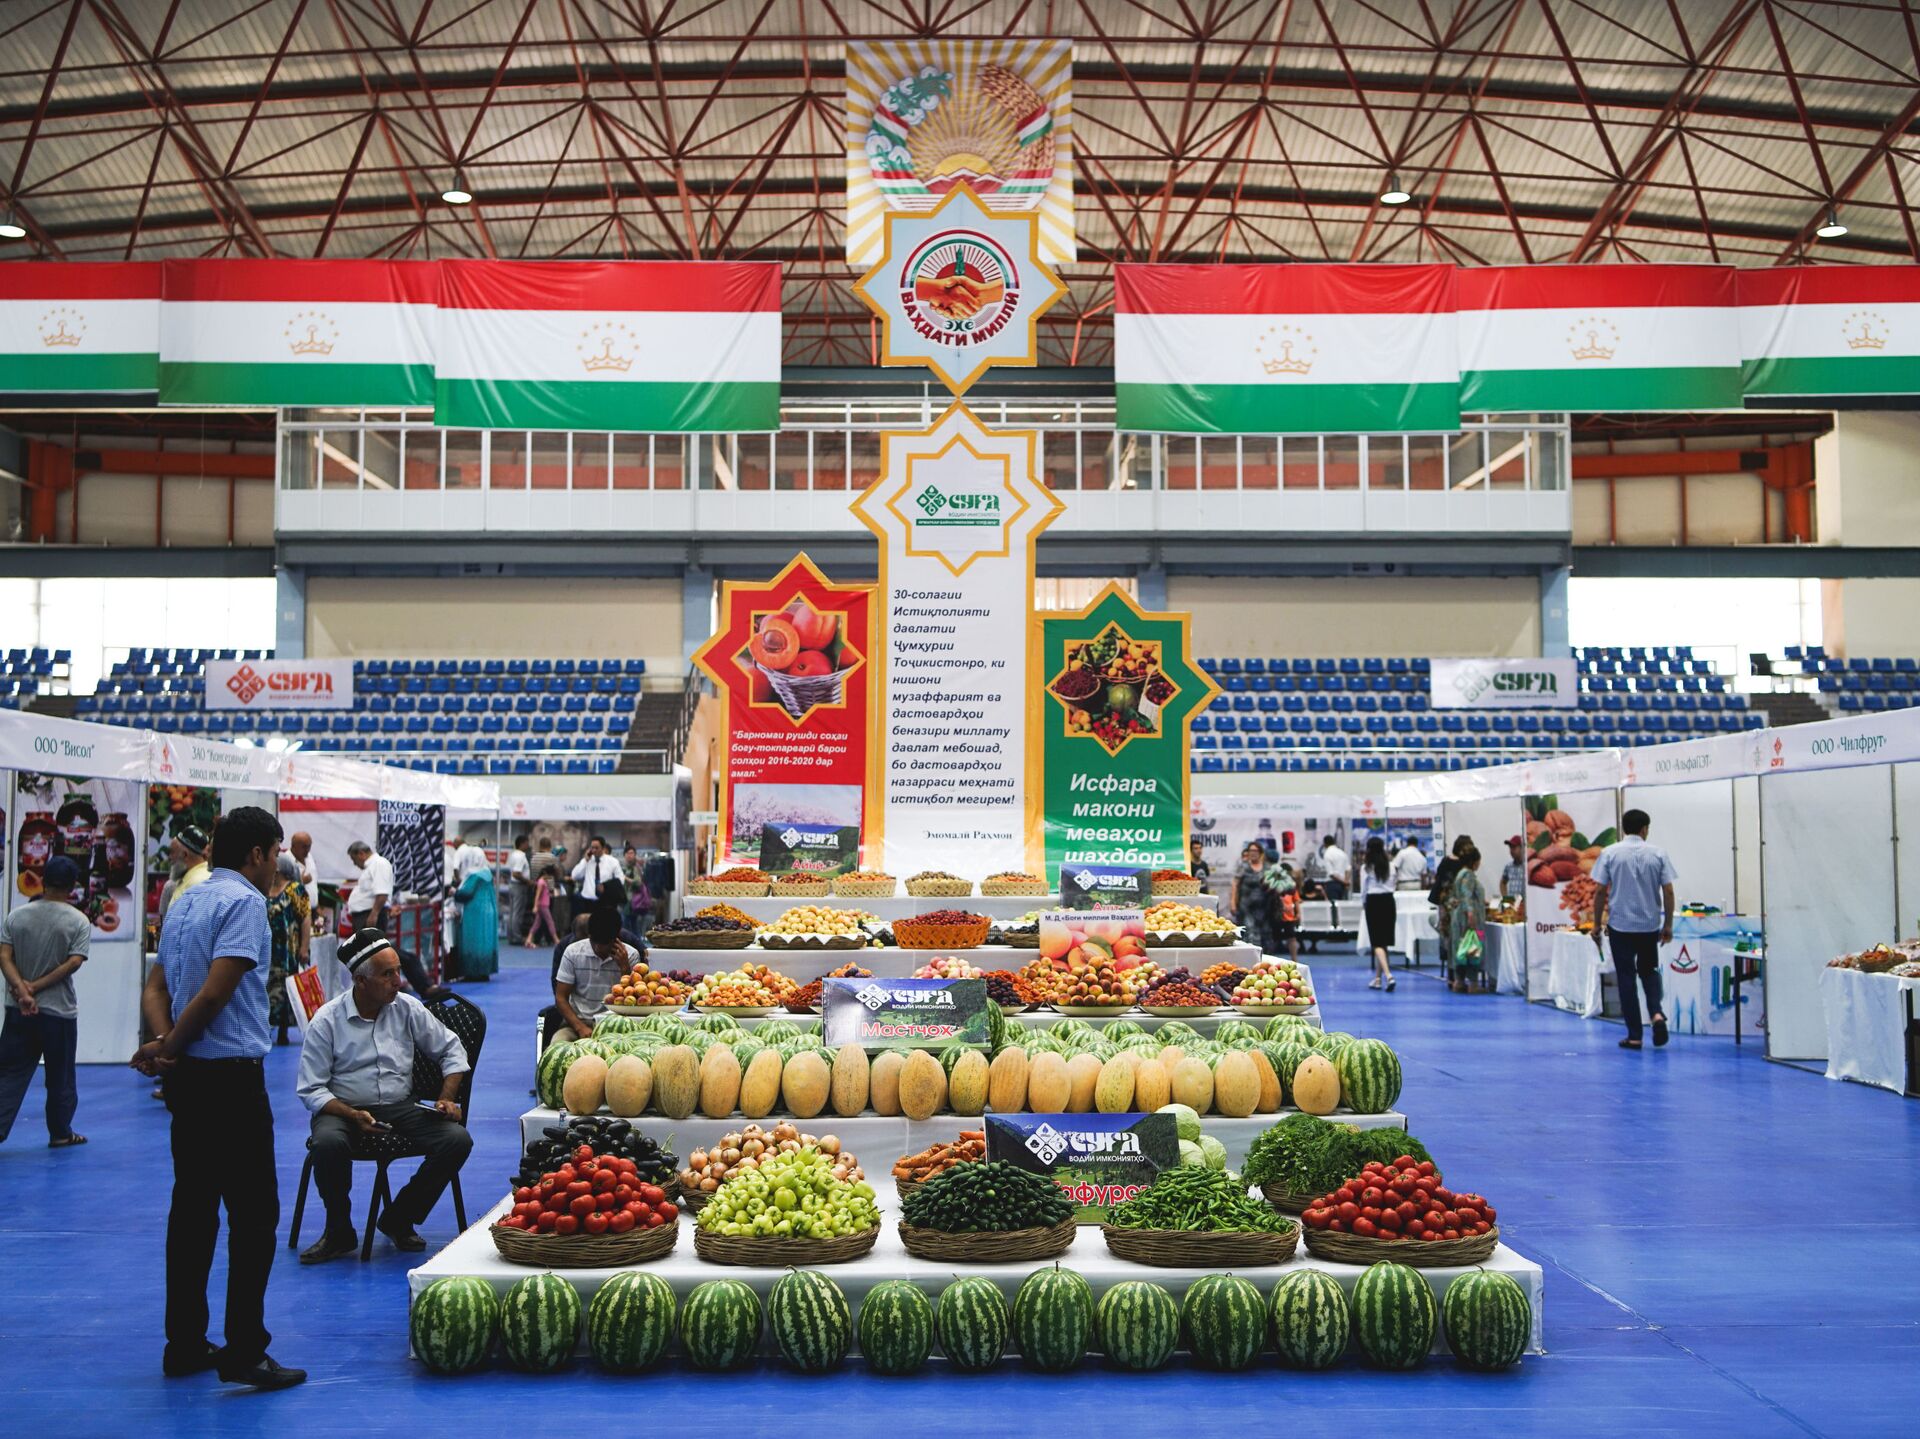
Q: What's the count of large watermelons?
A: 13